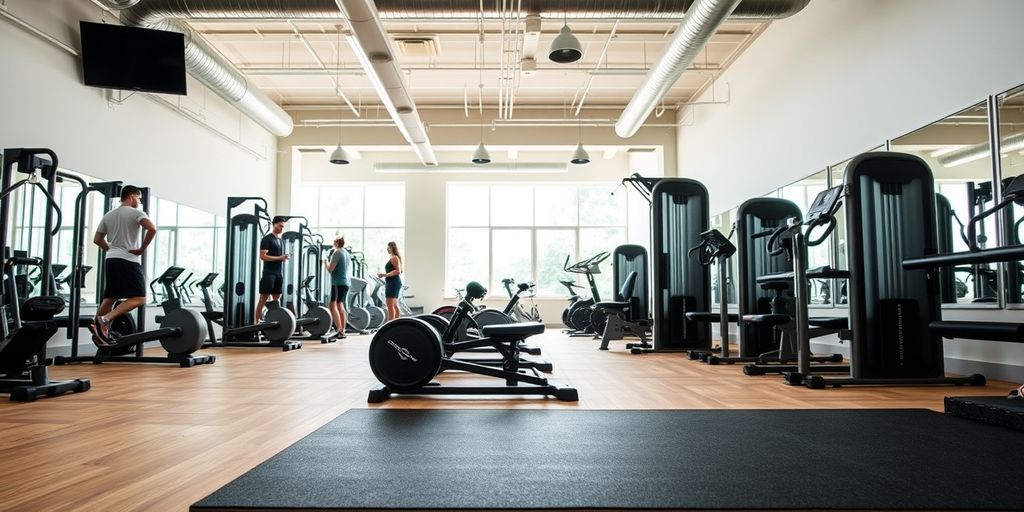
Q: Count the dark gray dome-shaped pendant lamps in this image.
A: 4